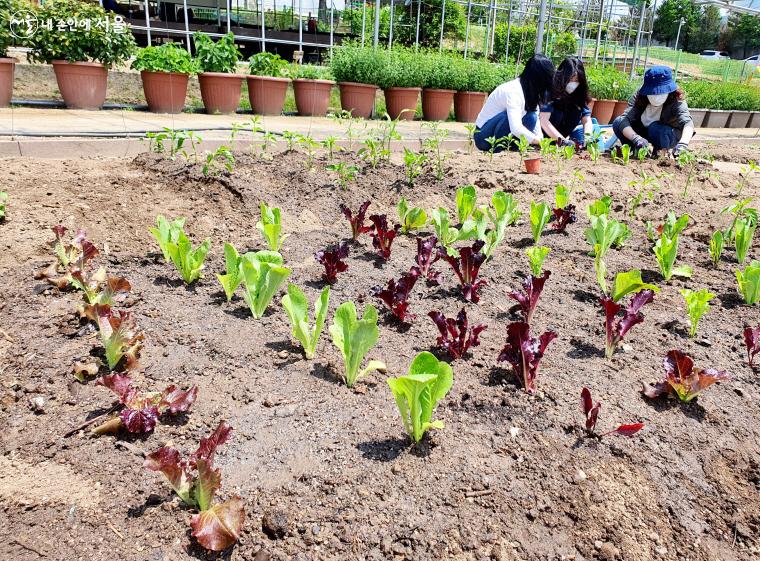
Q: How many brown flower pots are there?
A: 14